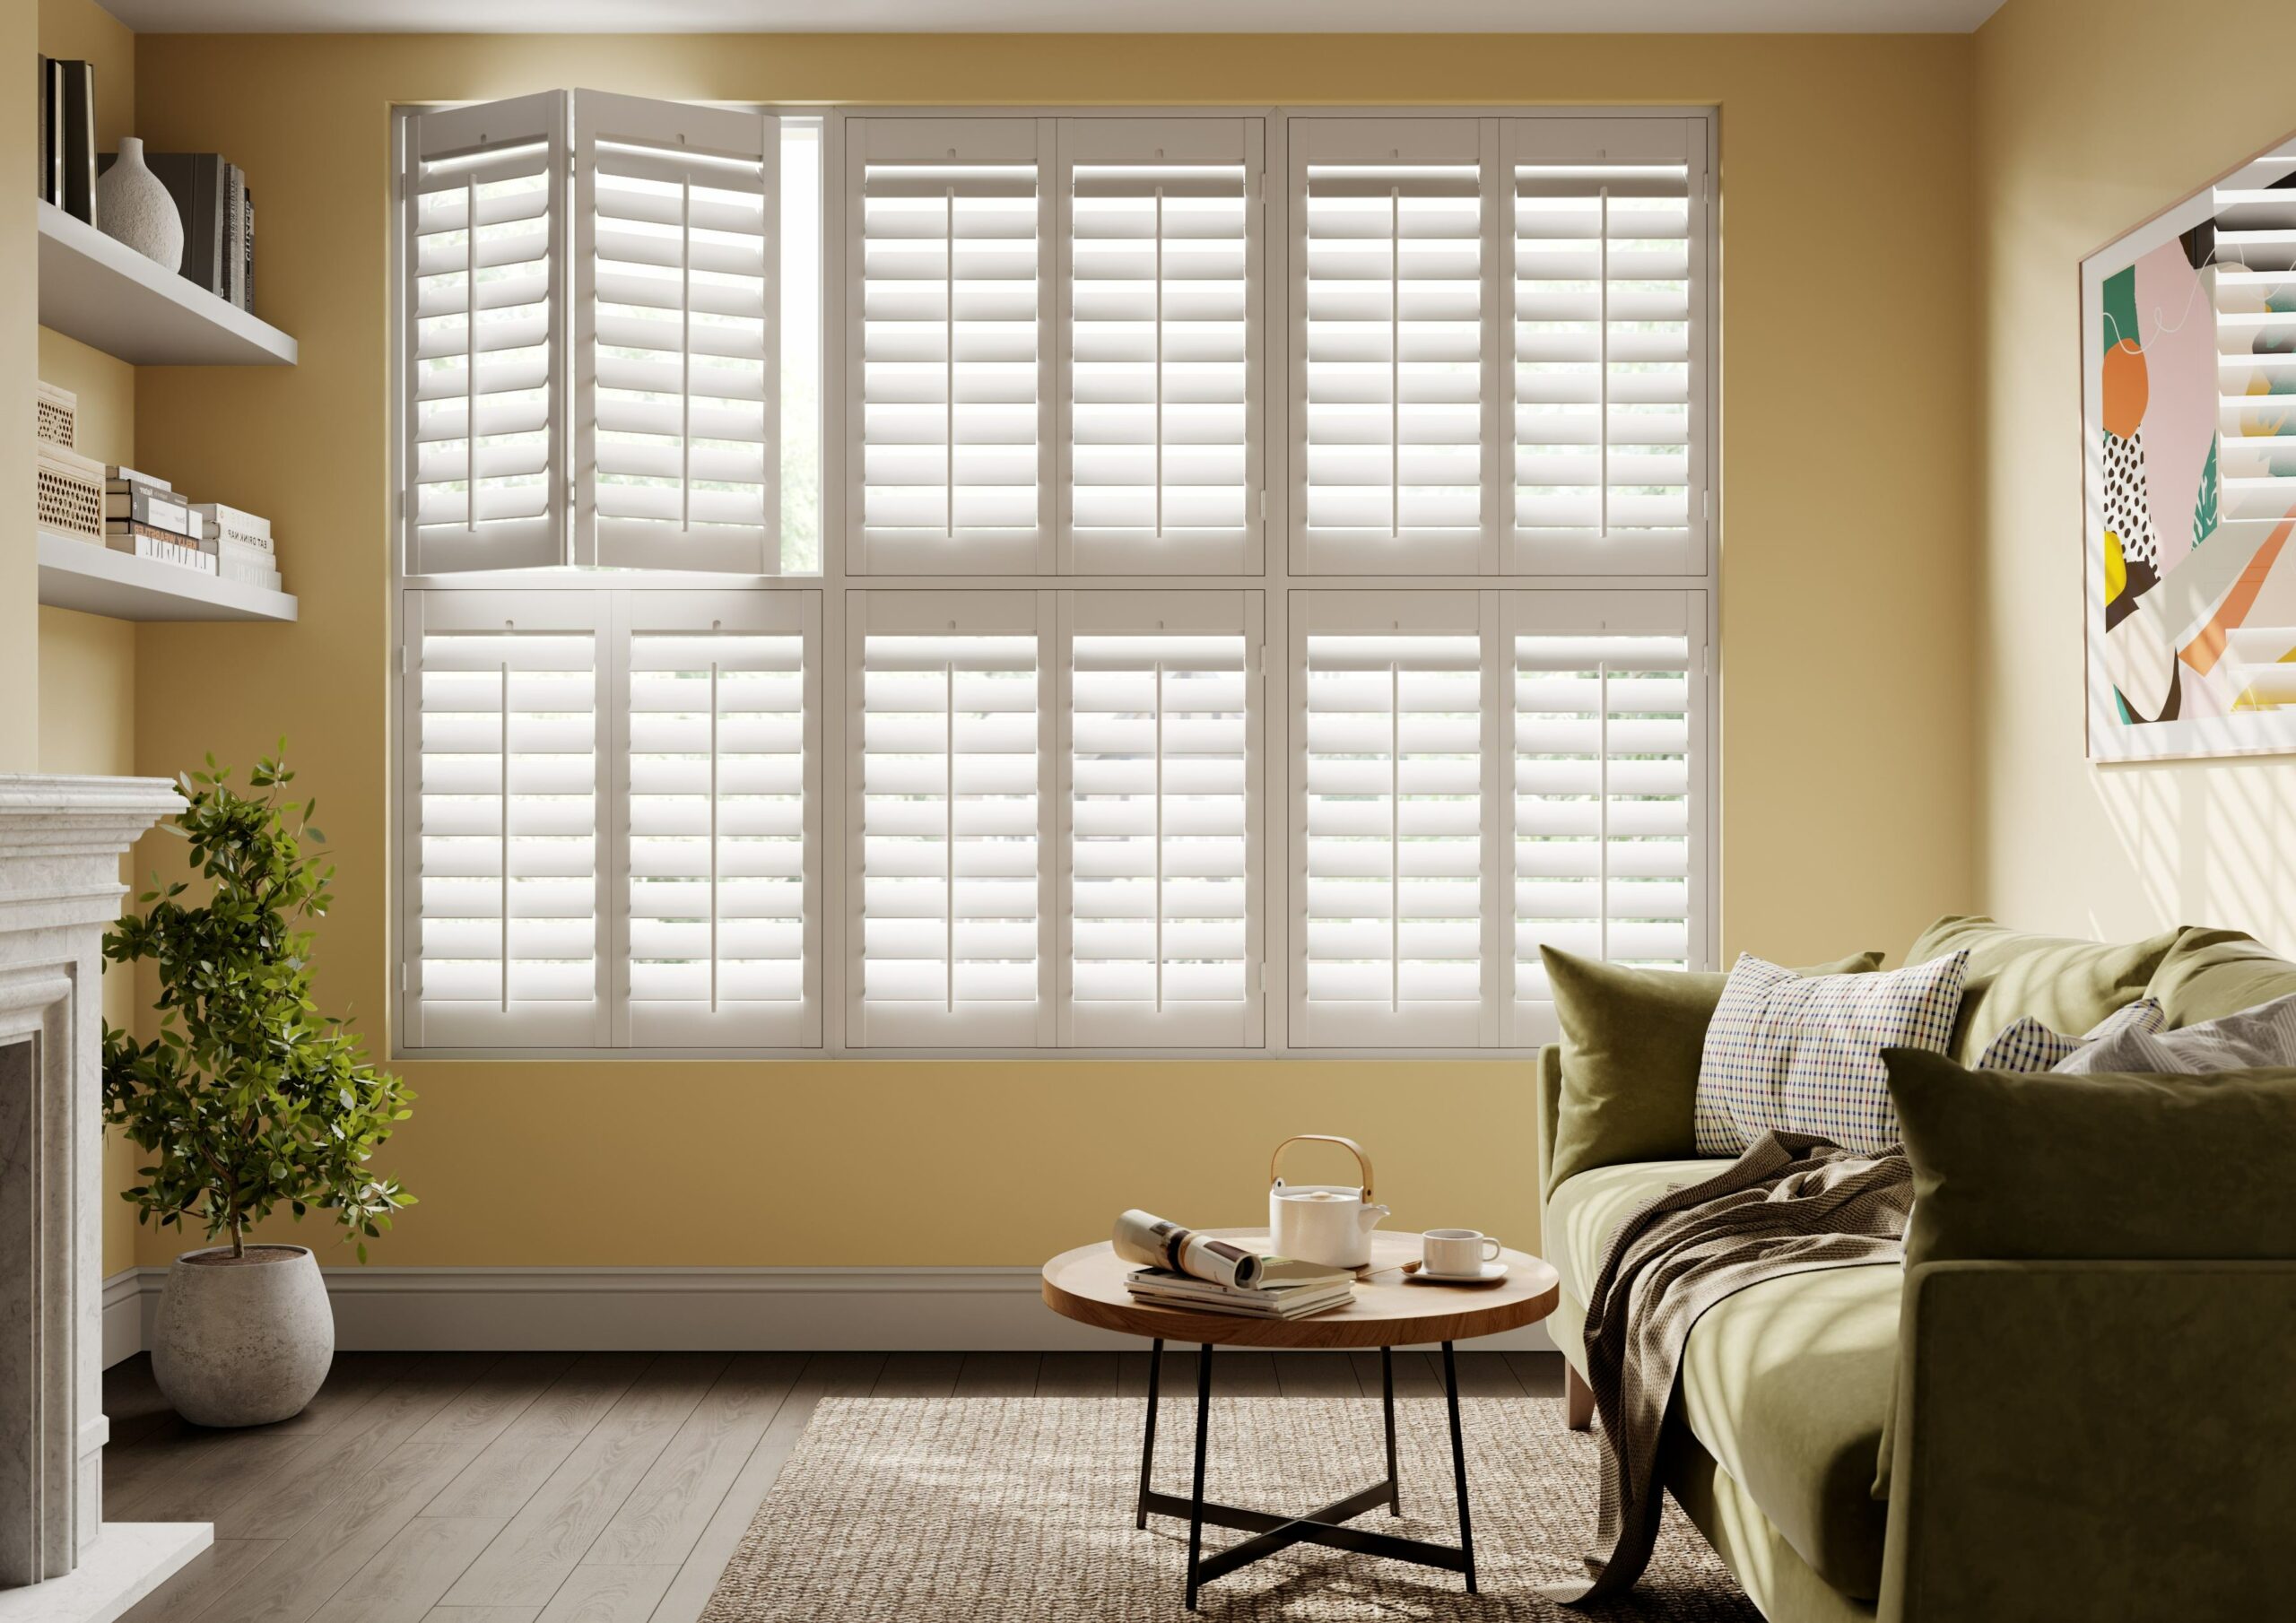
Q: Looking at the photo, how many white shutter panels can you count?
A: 12